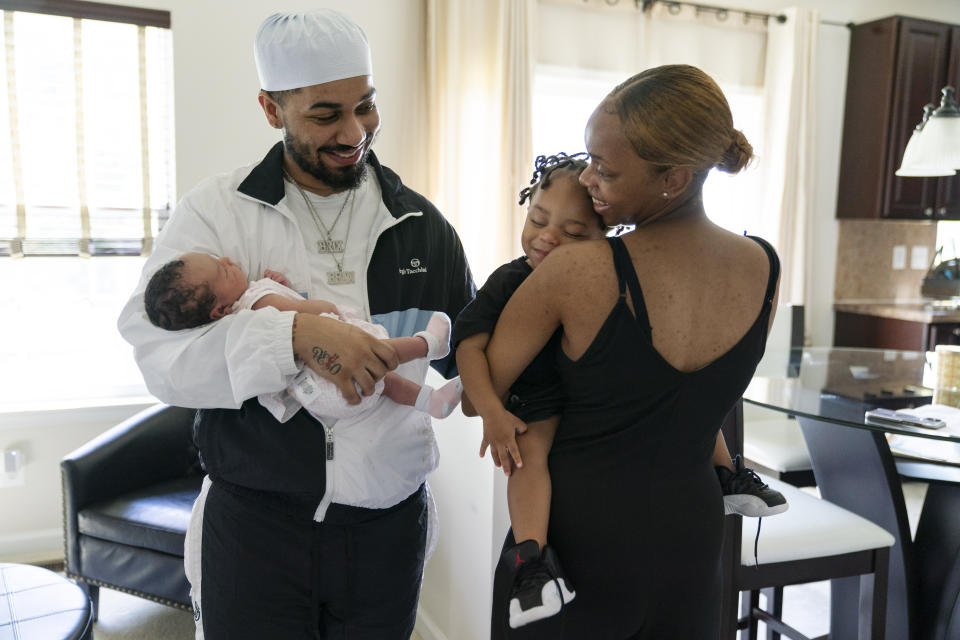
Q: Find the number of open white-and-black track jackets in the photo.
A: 1